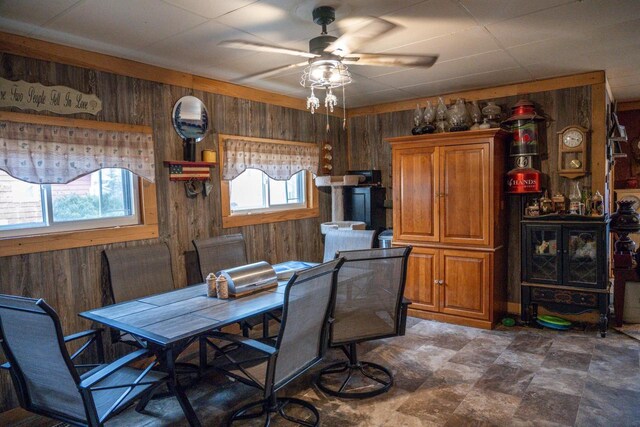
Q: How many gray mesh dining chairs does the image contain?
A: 6